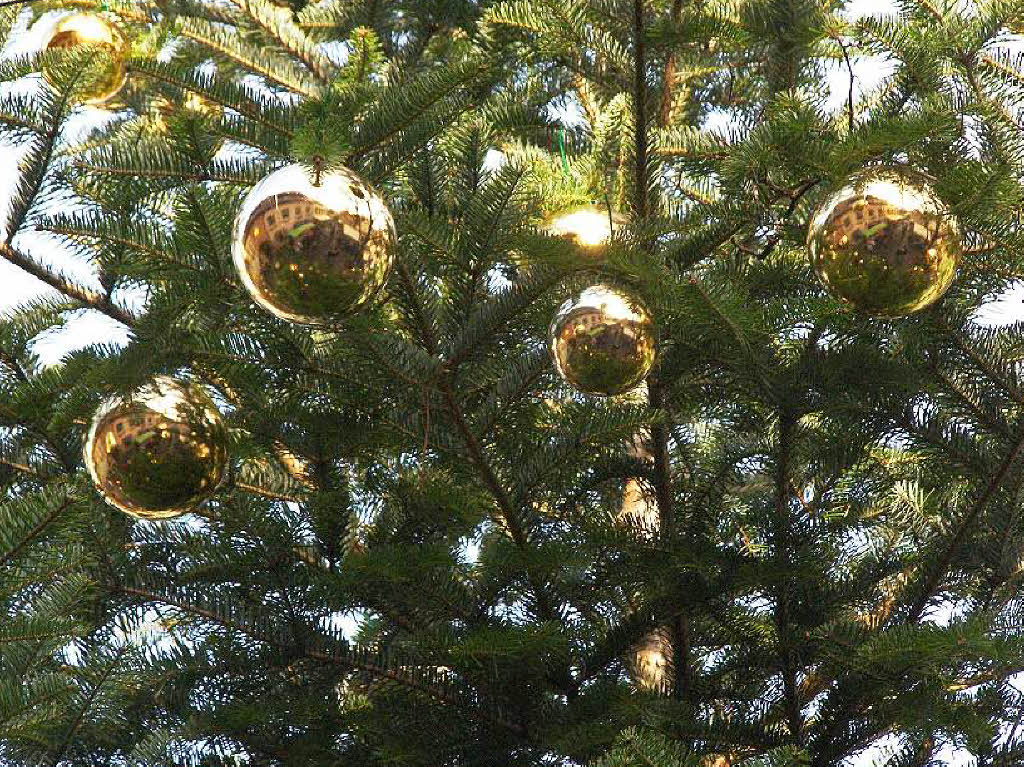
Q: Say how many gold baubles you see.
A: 6